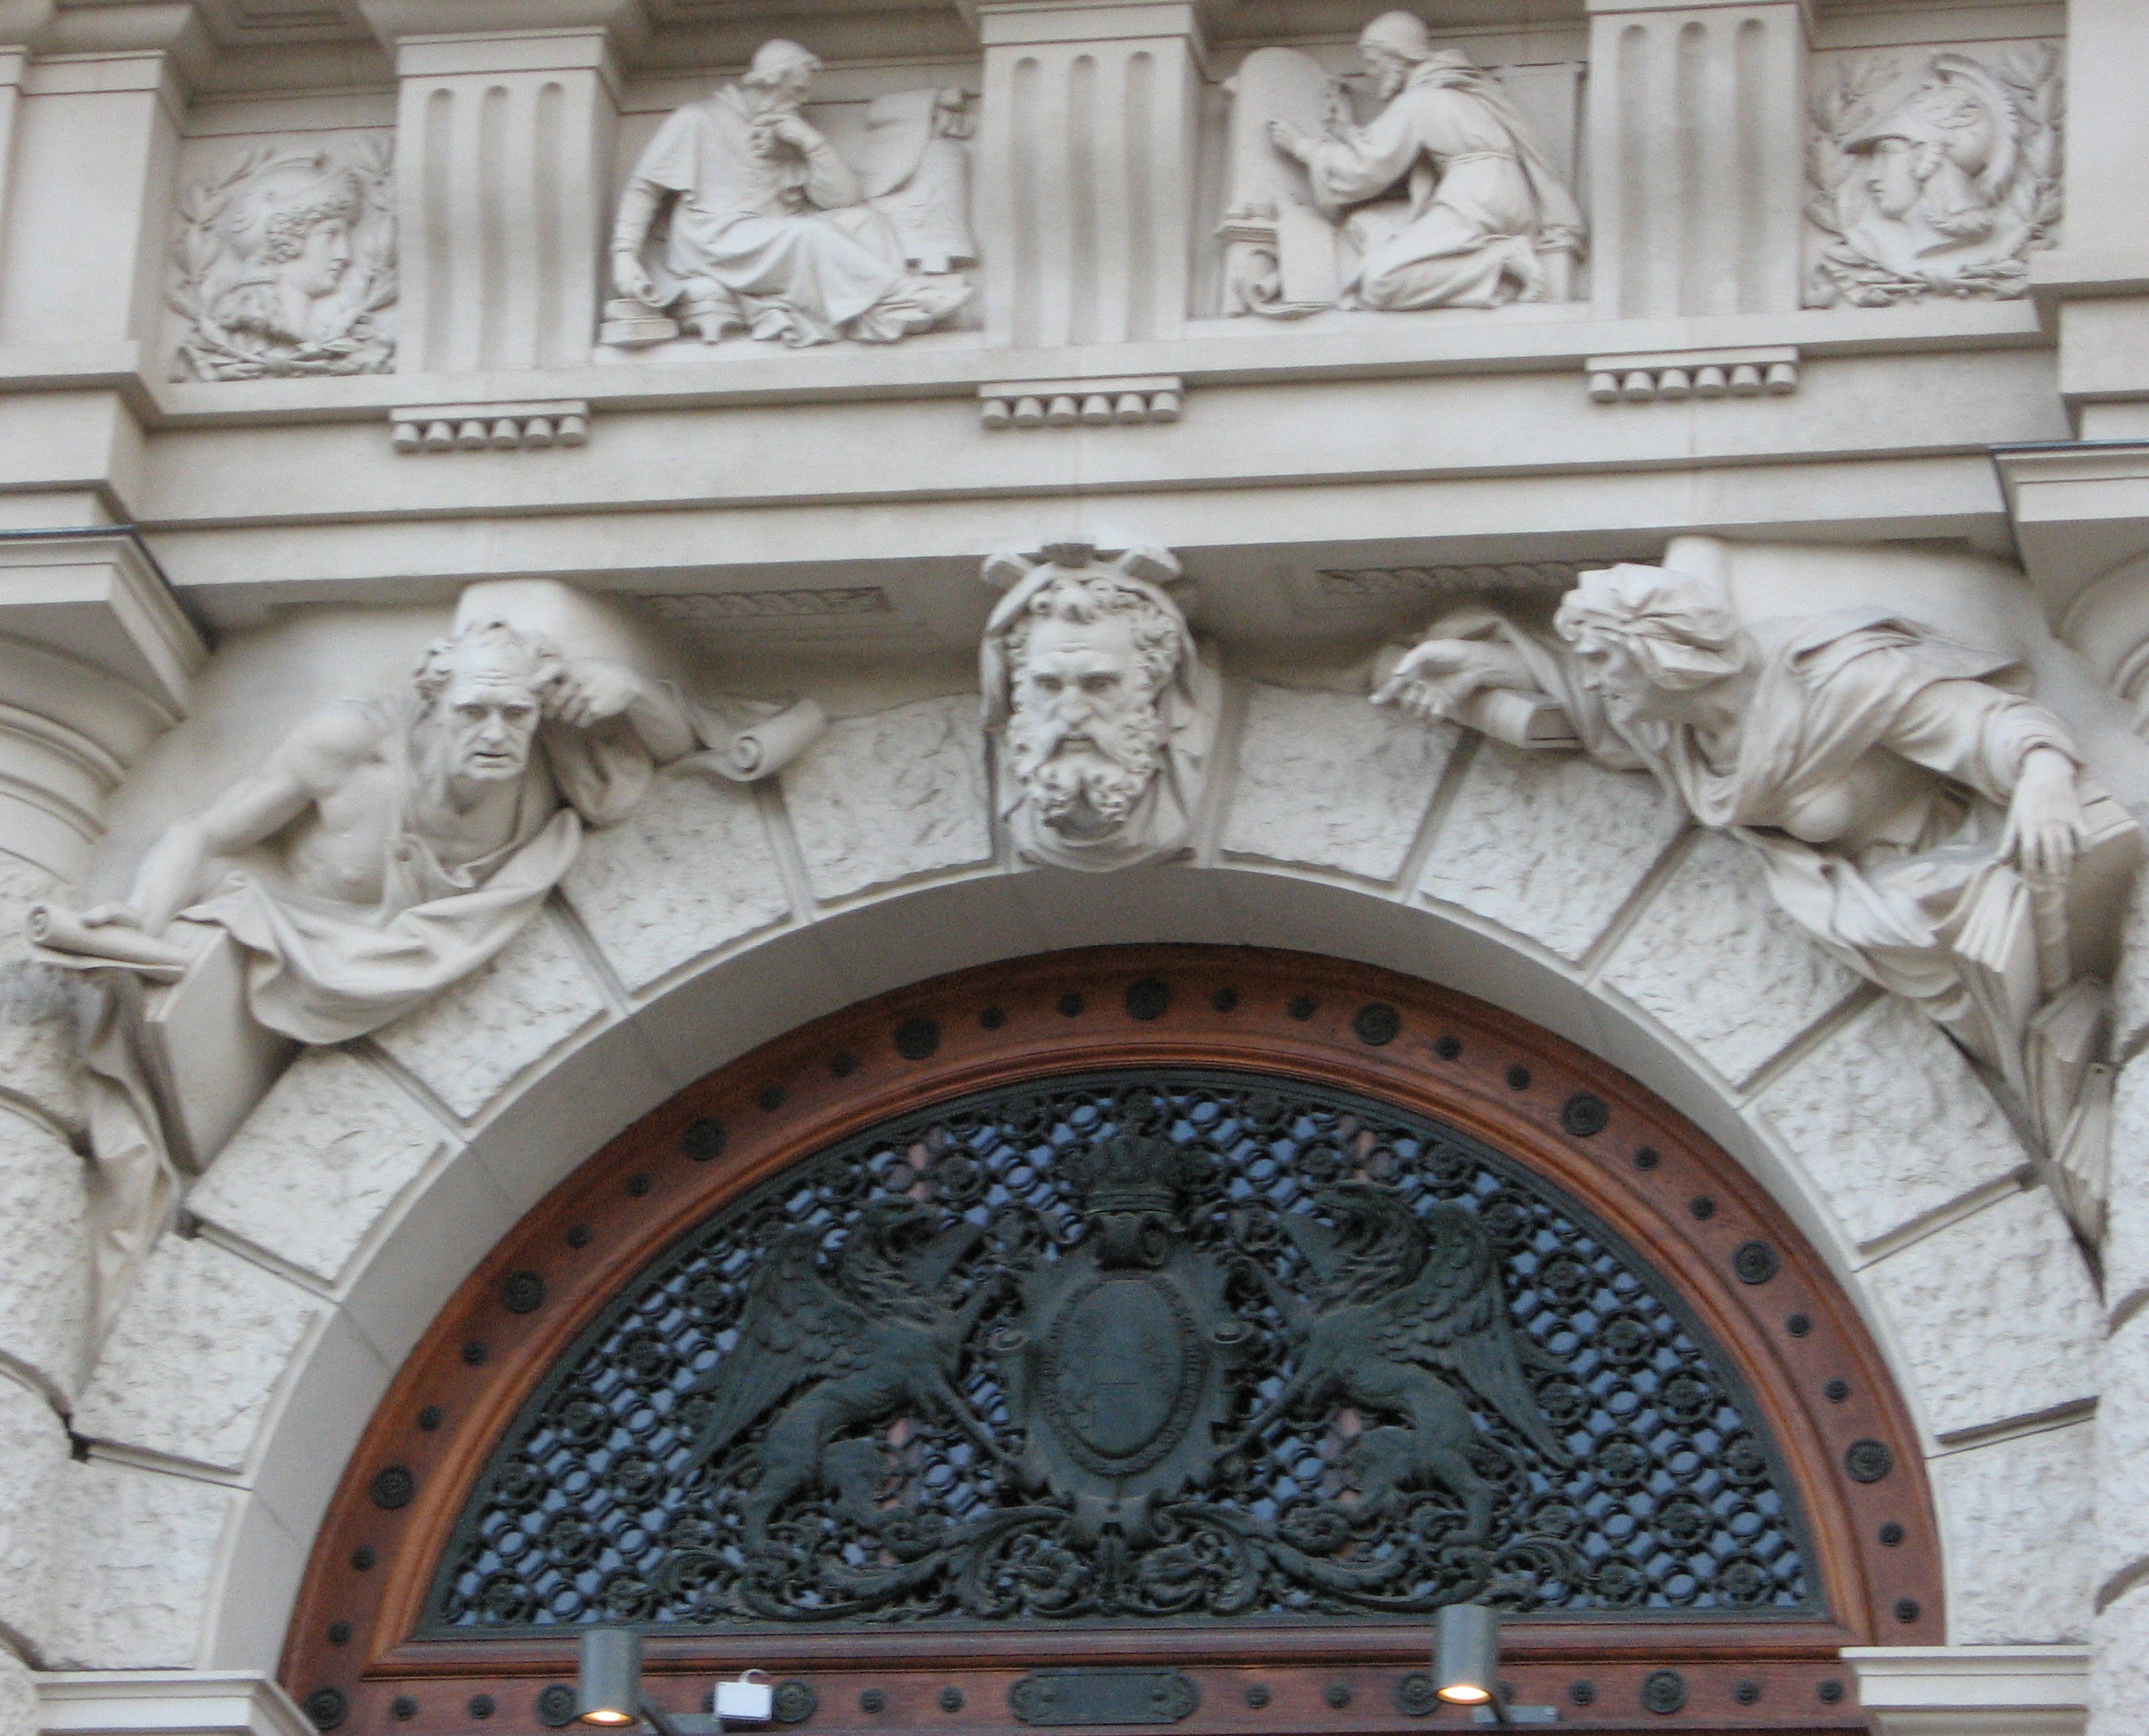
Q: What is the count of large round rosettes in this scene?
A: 14